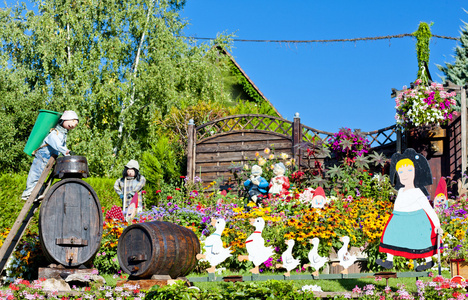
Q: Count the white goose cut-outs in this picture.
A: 5